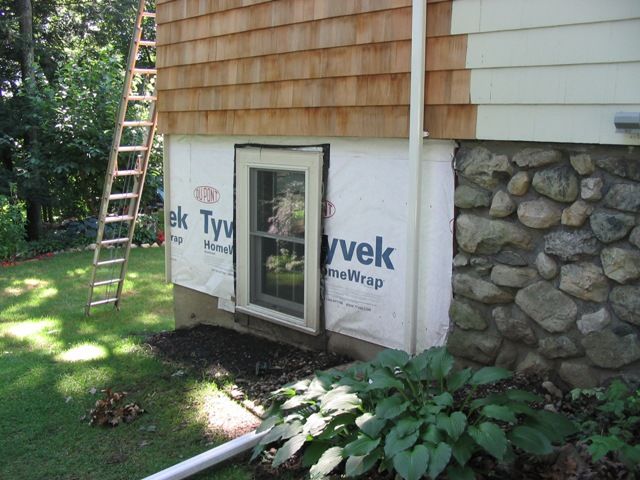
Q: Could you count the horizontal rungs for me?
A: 13